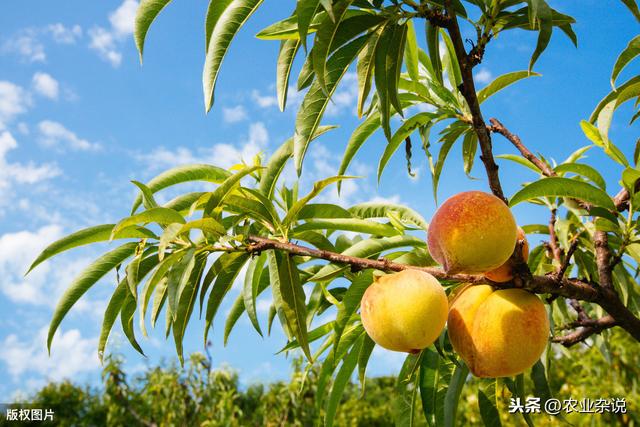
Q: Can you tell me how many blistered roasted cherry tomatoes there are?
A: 0